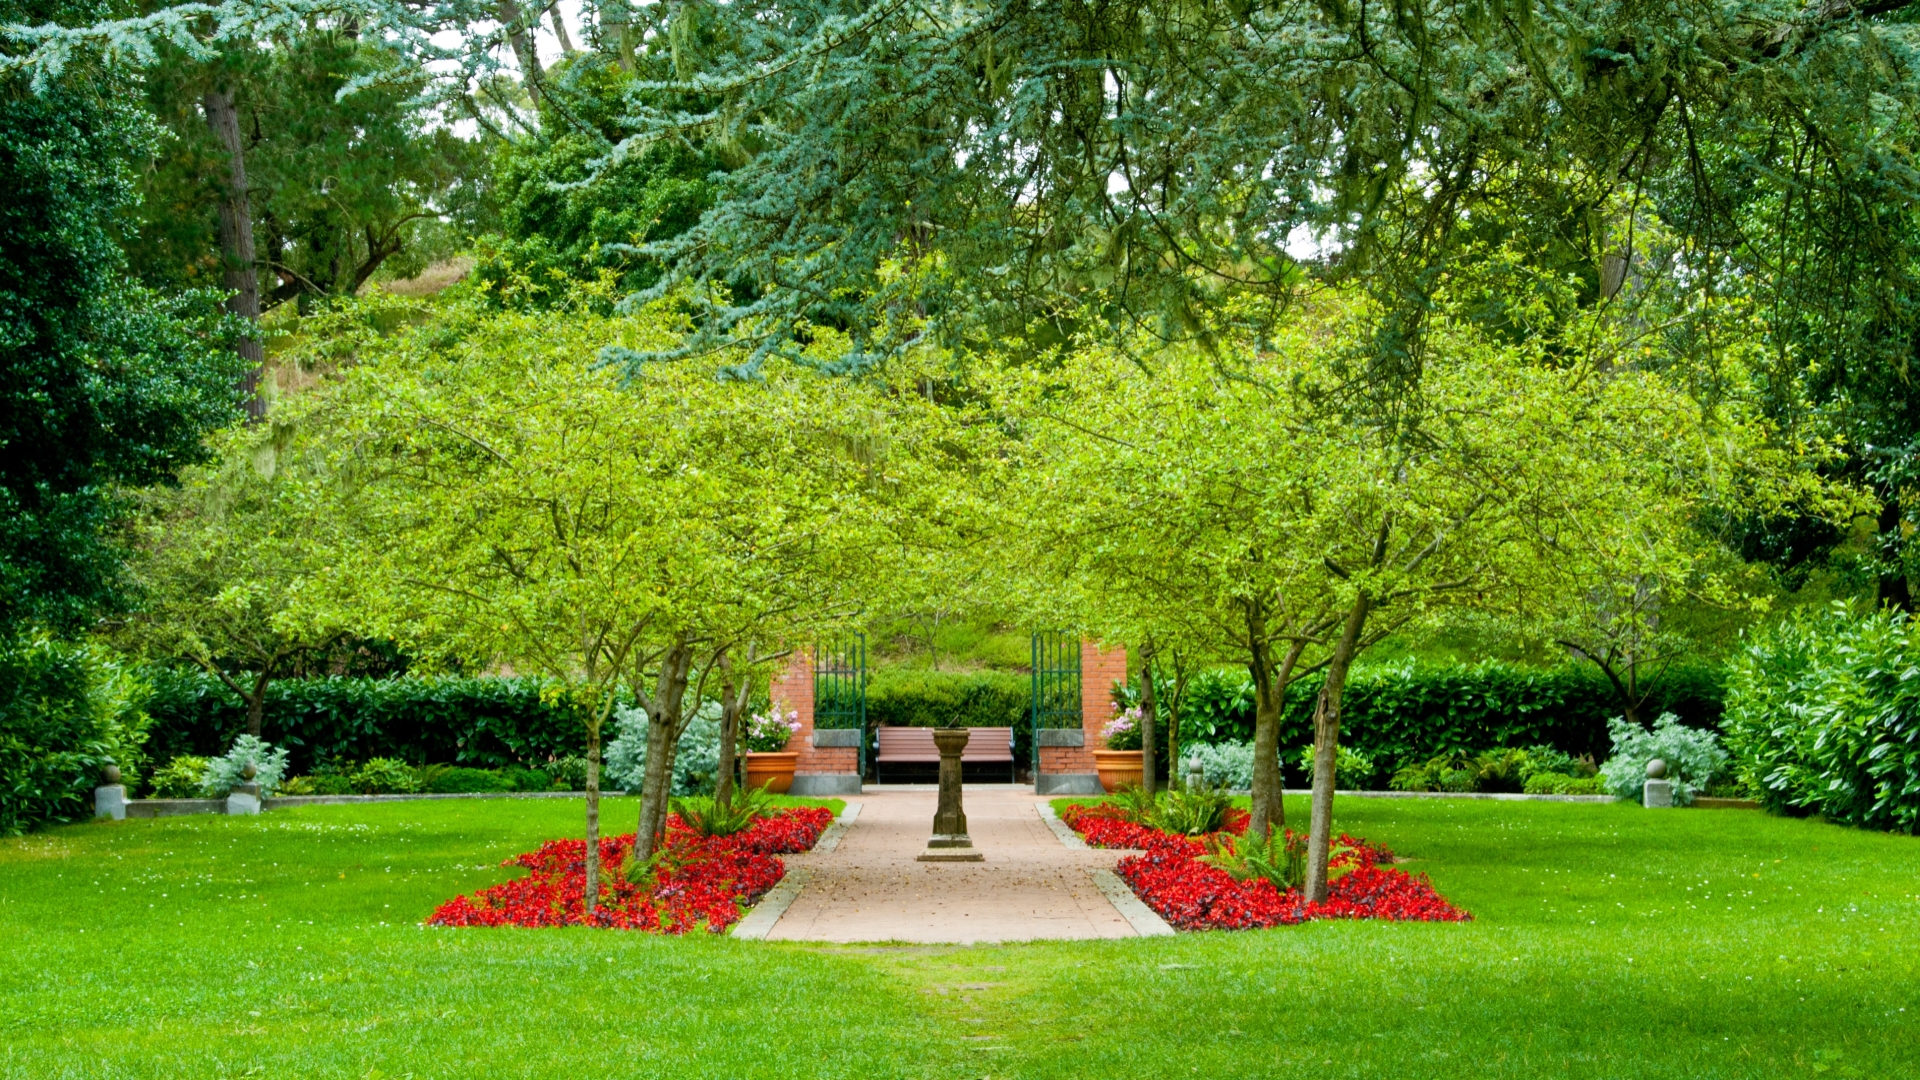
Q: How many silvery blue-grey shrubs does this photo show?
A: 4